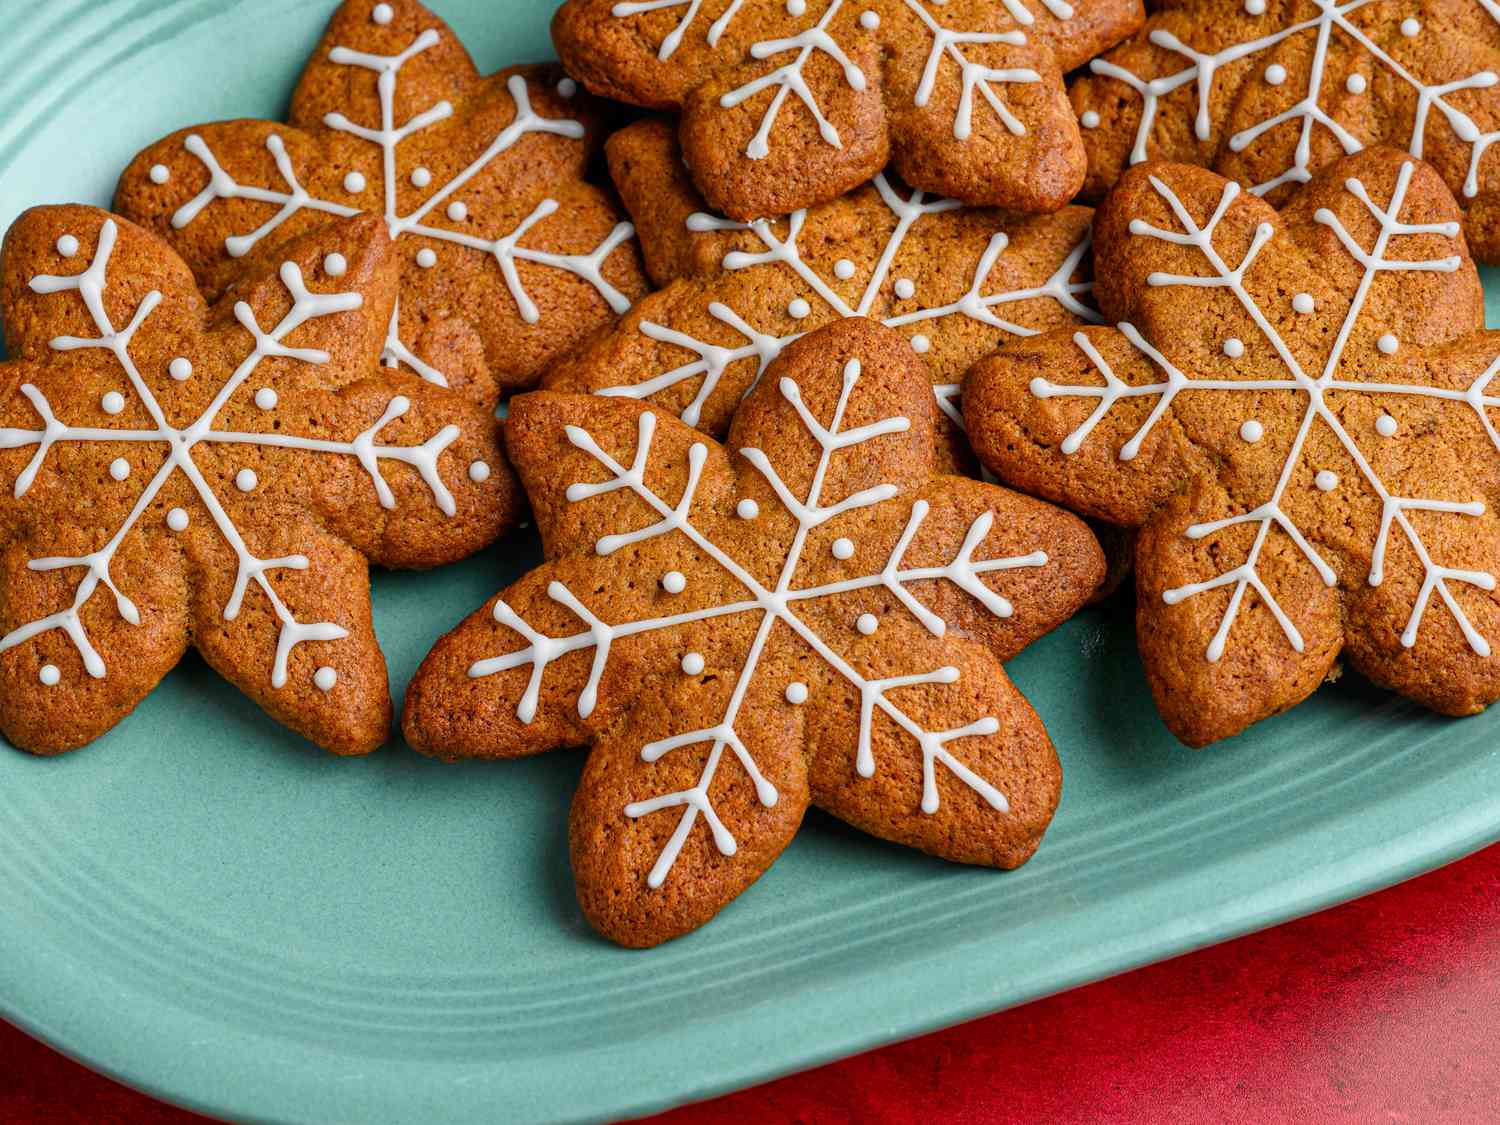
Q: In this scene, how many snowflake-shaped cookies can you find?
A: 7